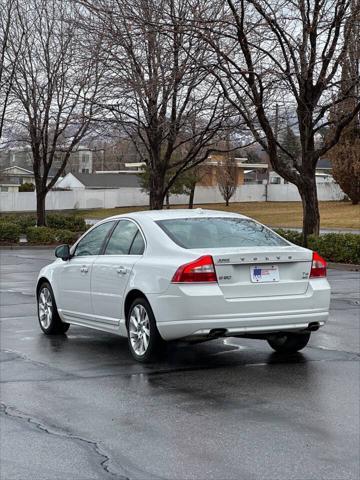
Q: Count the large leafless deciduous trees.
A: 3